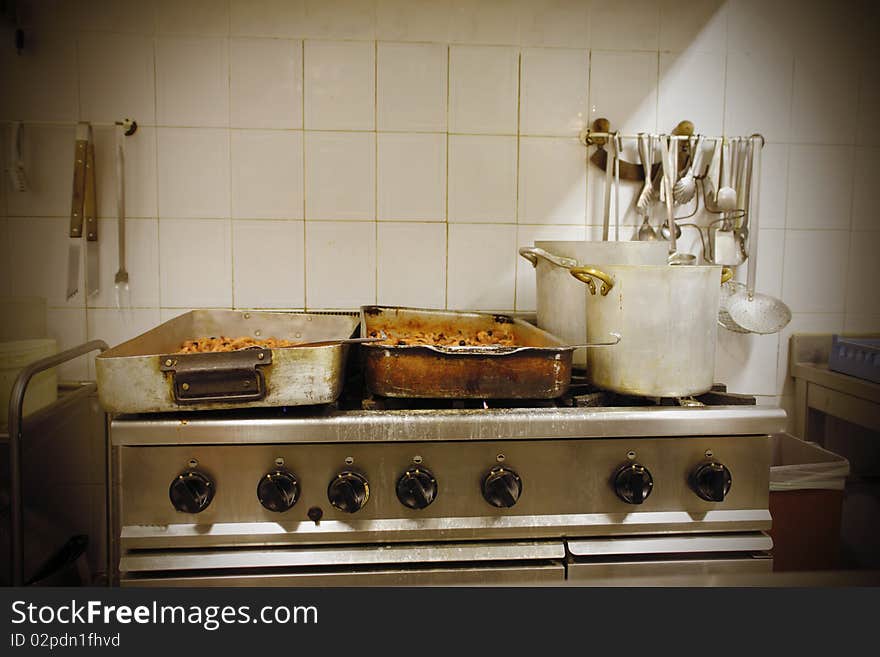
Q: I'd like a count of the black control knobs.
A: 7